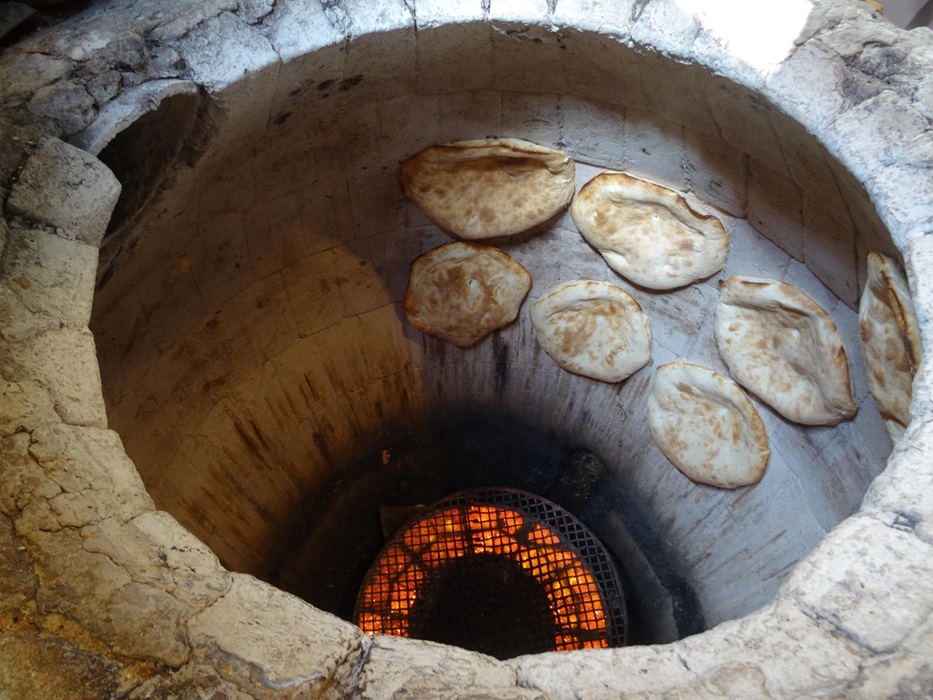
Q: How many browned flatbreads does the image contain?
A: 7